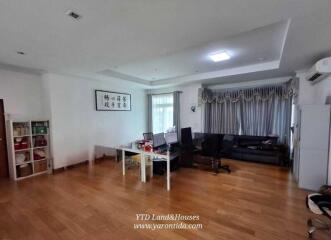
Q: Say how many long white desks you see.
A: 2